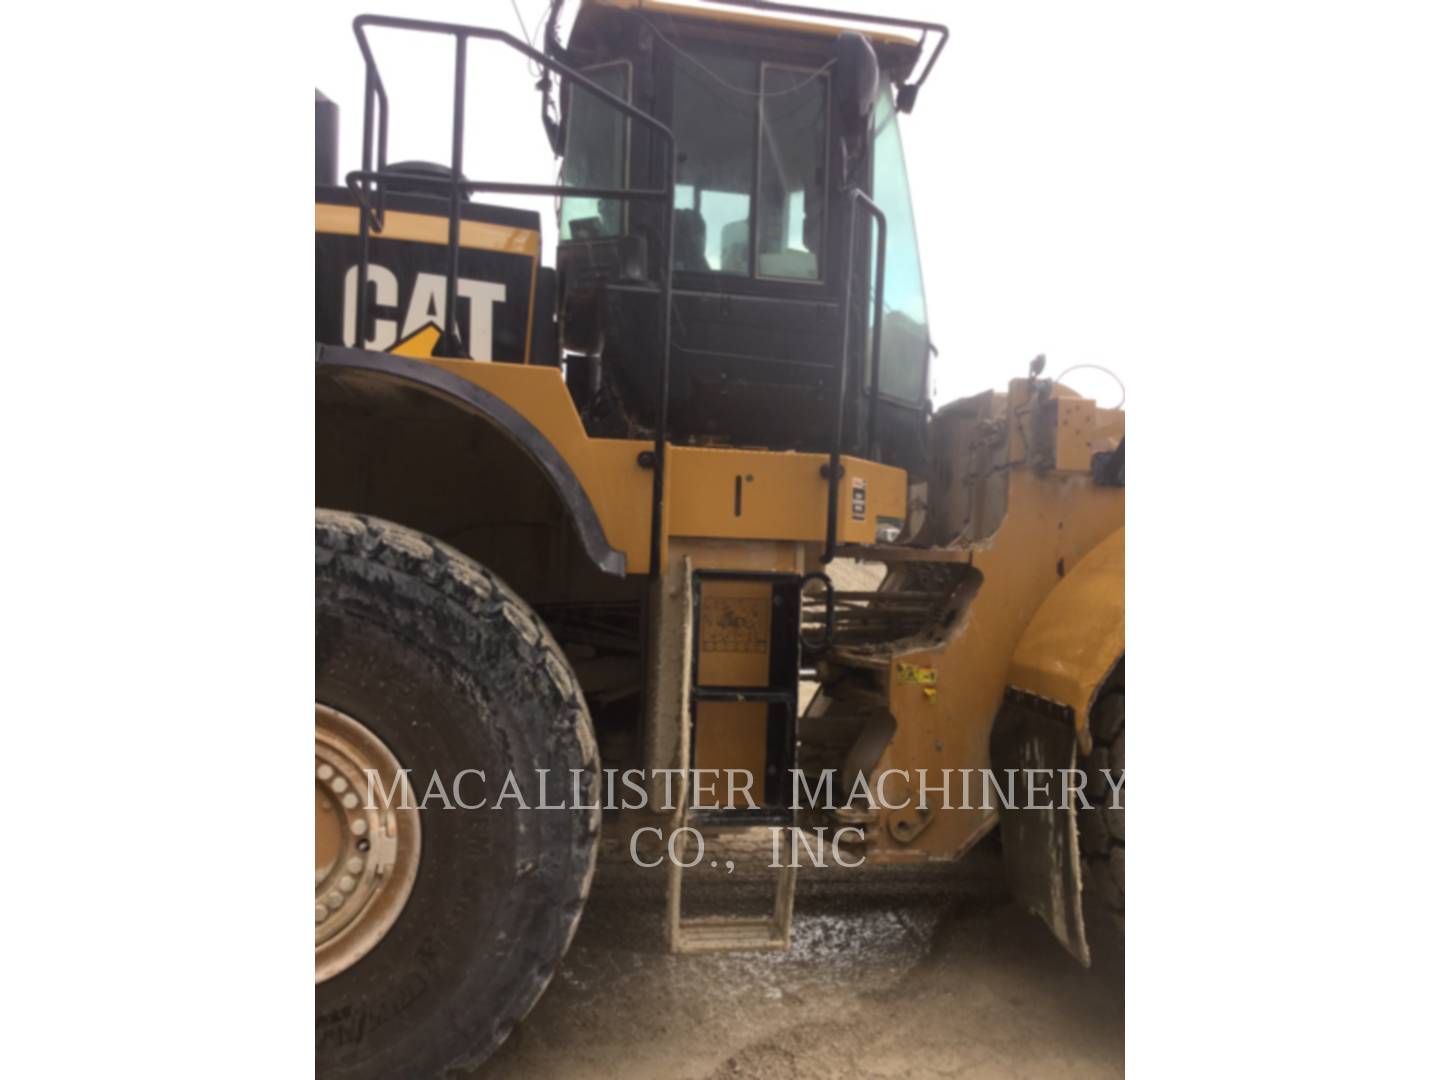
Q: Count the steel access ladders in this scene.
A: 1